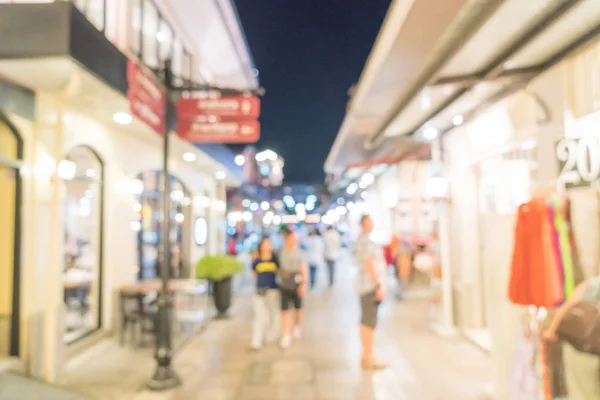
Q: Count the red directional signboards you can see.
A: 4